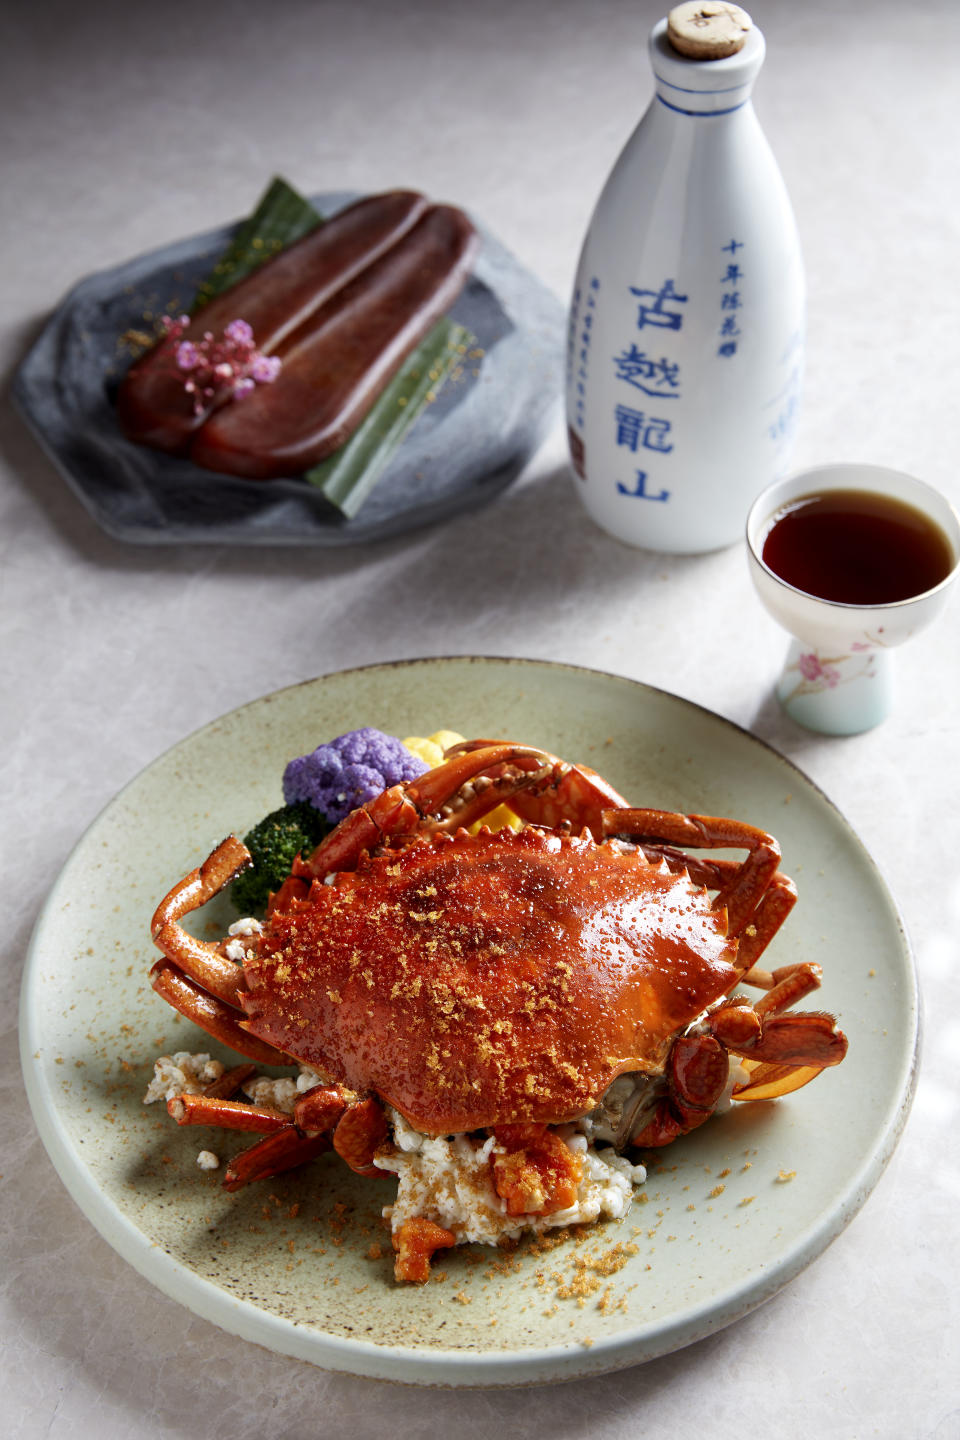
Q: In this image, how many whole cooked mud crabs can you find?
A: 1